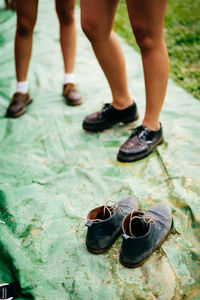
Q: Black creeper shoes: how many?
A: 2